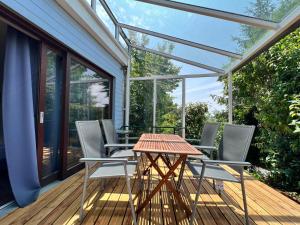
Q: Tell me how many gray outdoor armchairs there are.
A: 4